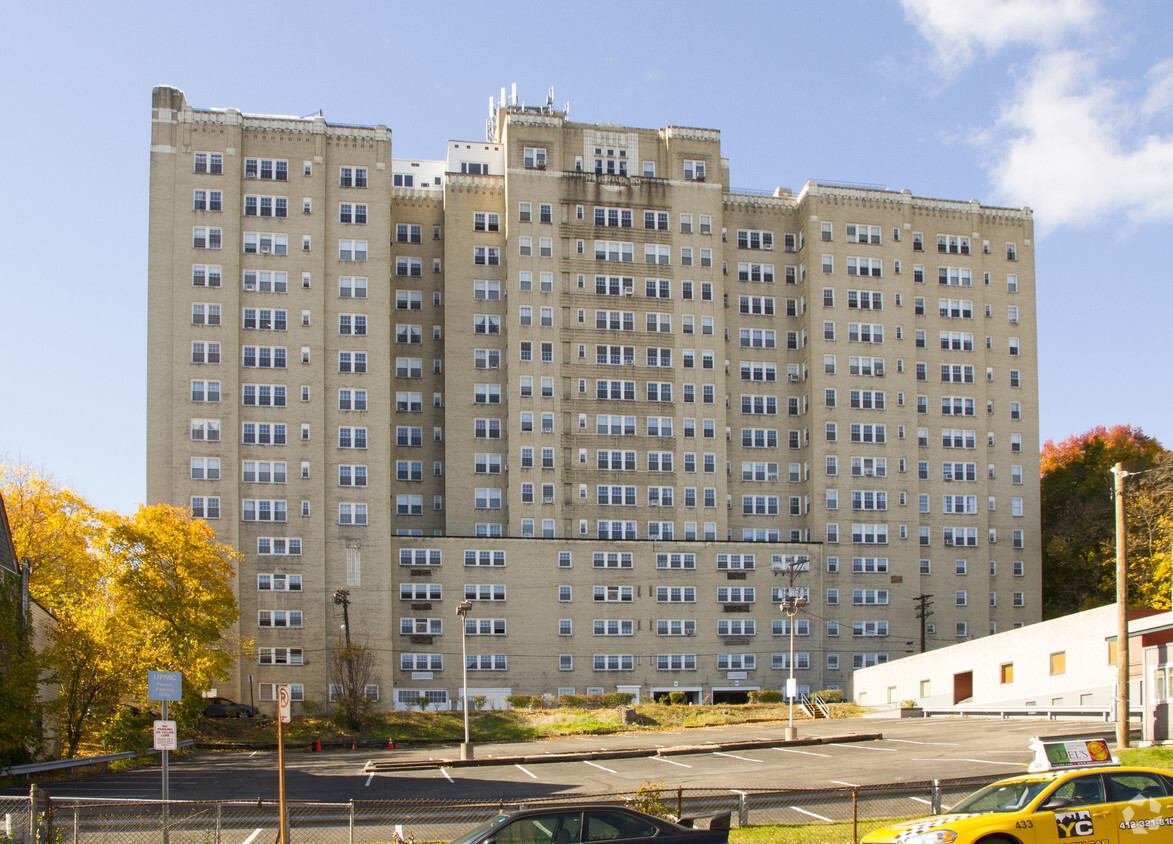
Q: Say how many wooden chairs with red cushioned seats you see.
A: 0